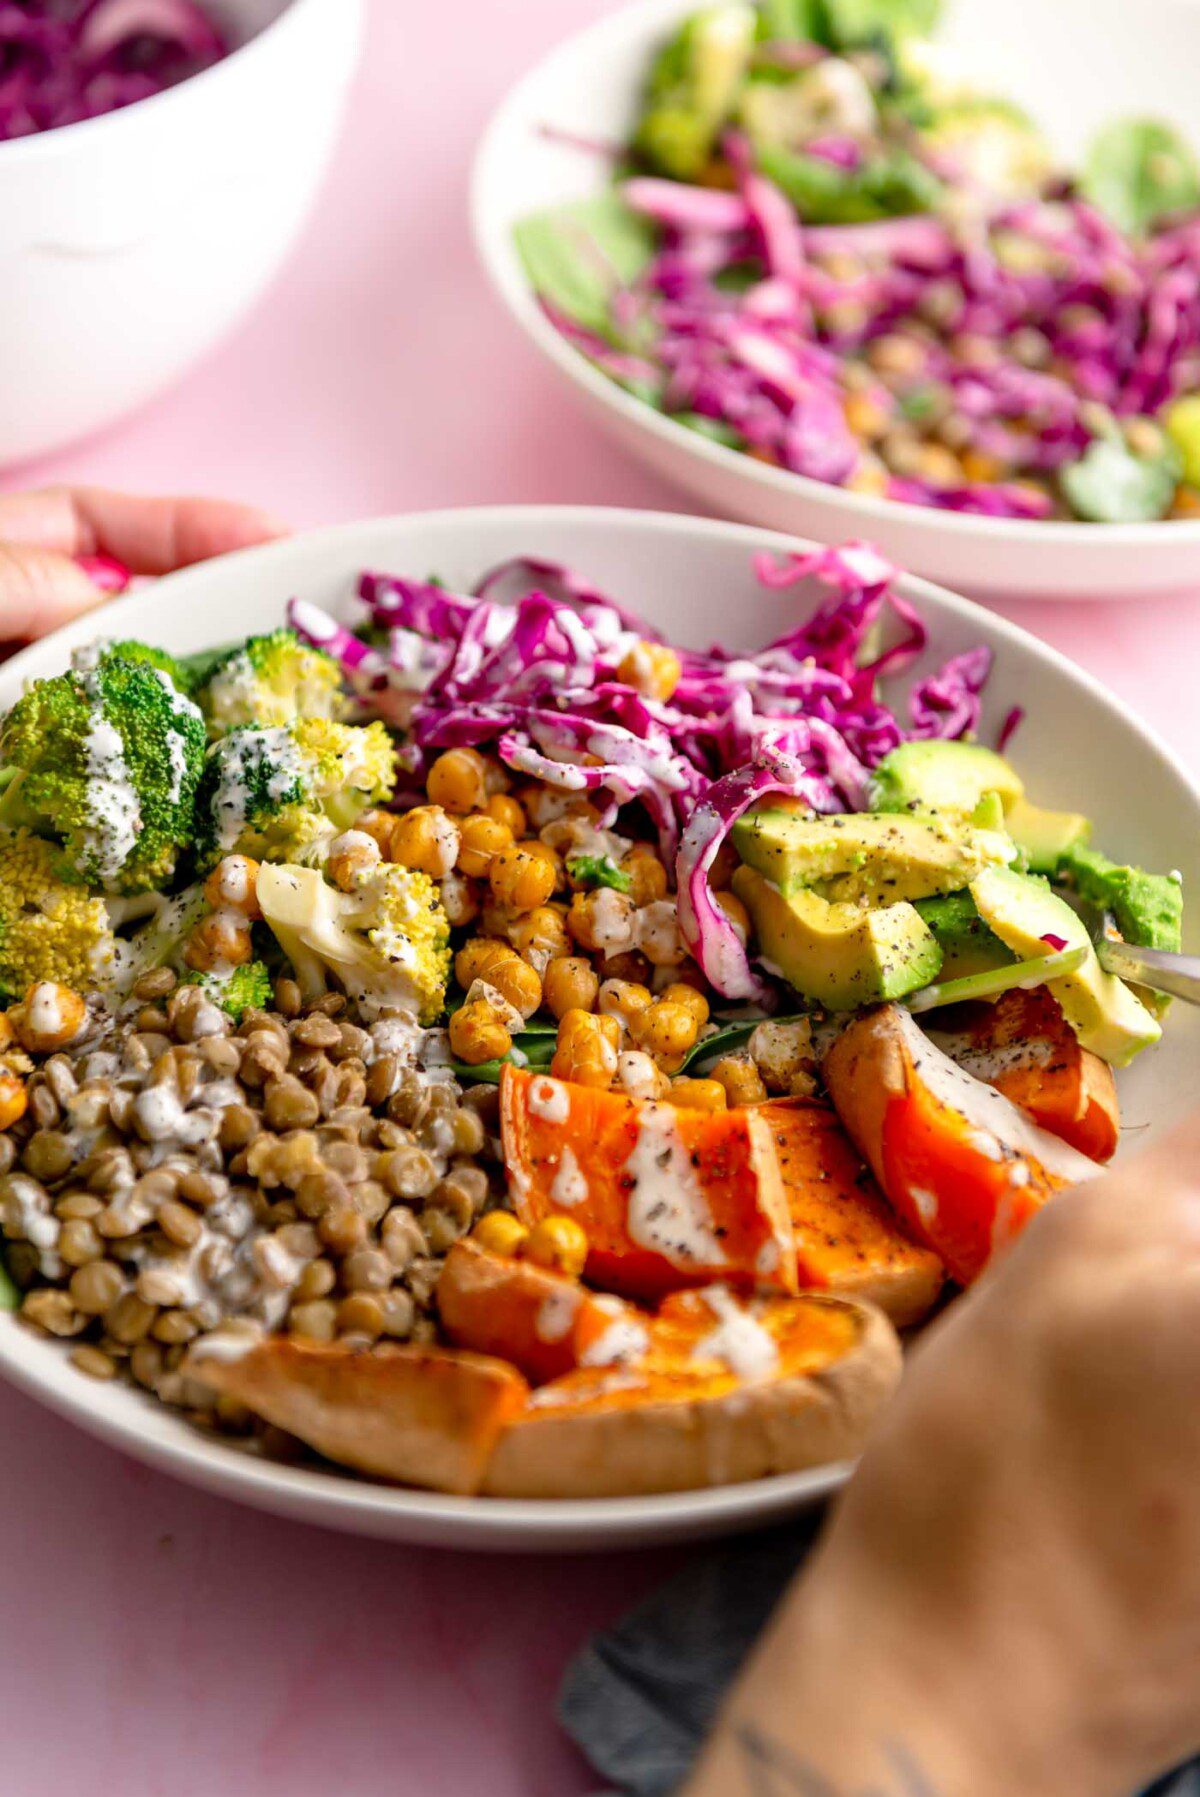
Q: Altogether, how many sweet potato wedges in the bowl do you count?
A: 7